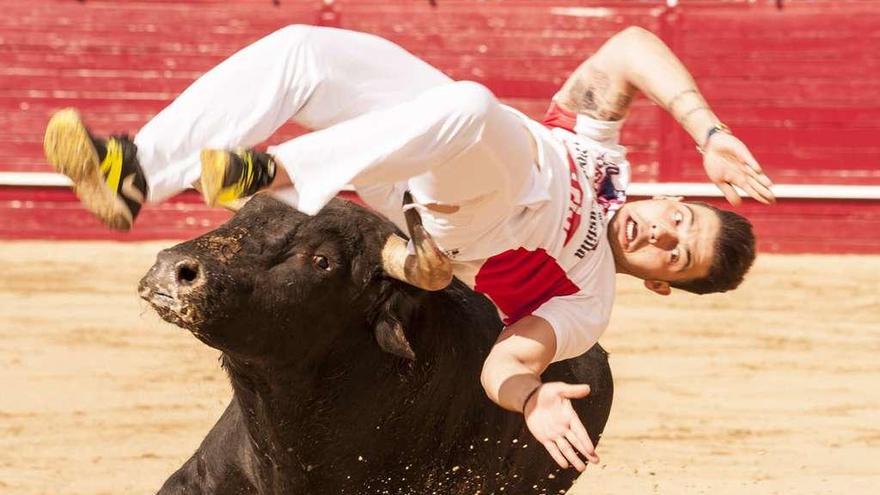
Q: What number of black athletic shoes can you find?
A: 2